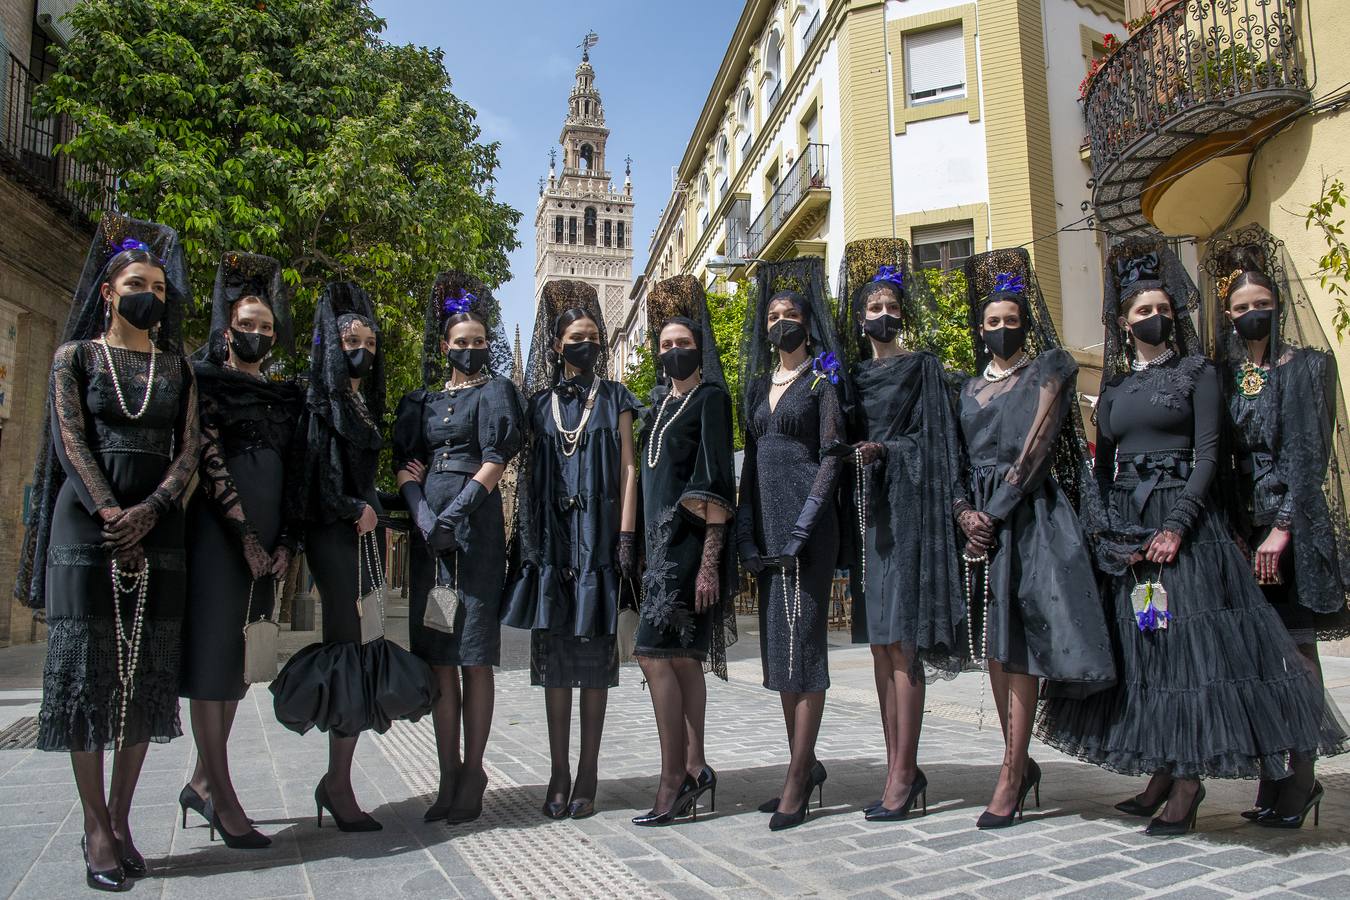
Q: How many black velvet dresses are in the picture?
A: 1